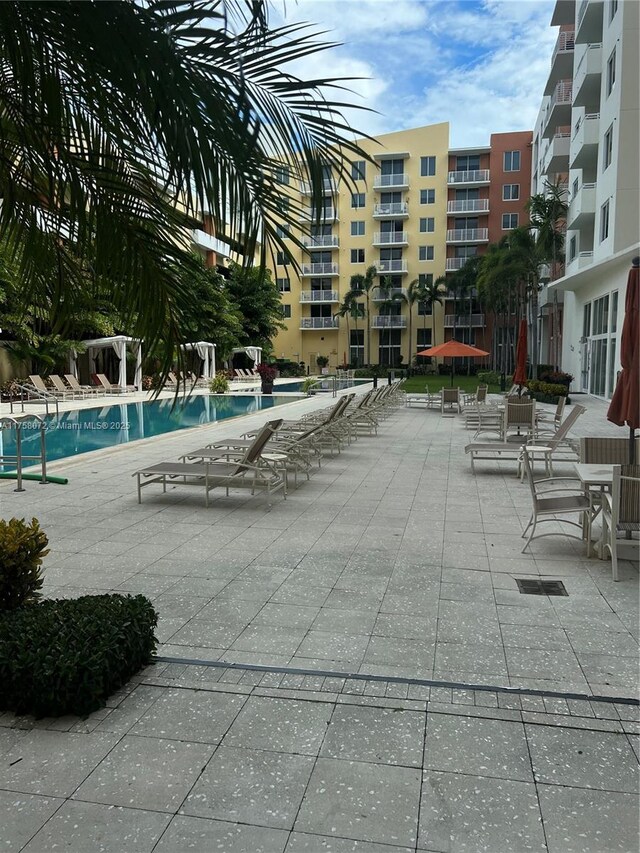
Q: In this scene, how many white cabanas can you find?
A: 3